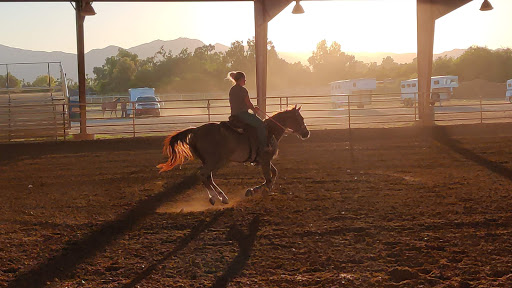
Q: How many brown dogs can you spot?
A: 0